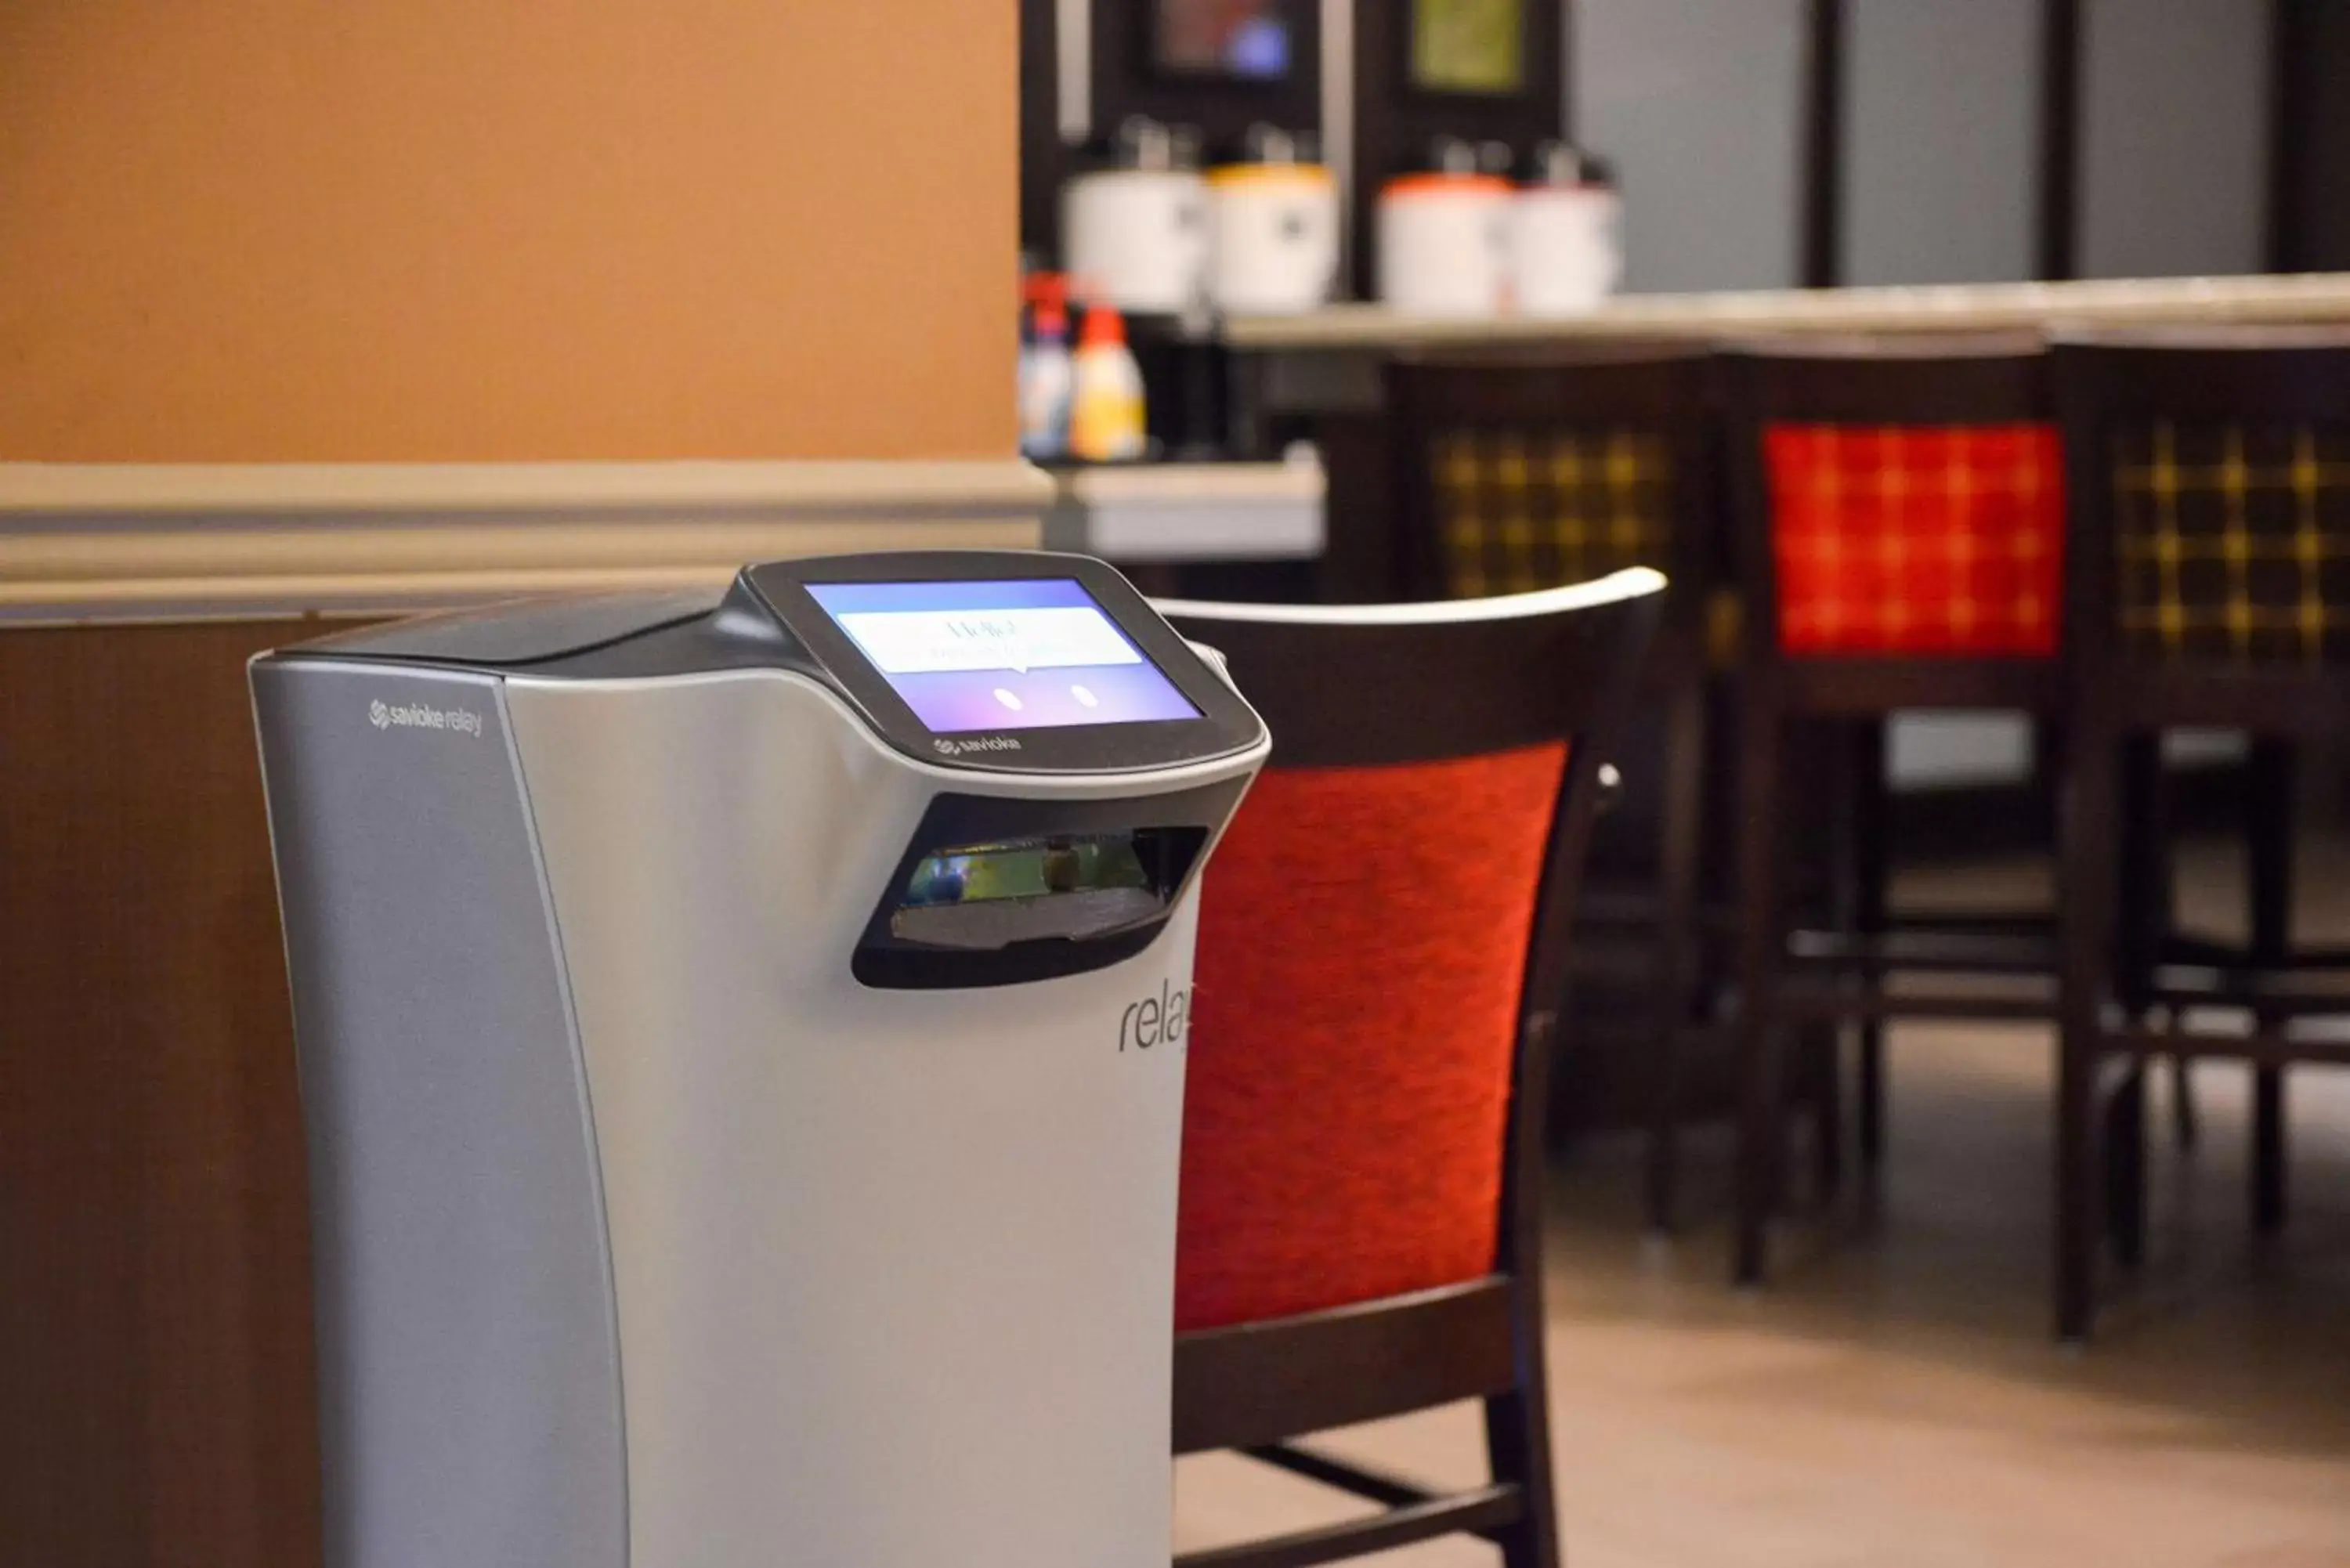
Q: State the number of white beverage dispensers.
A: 4